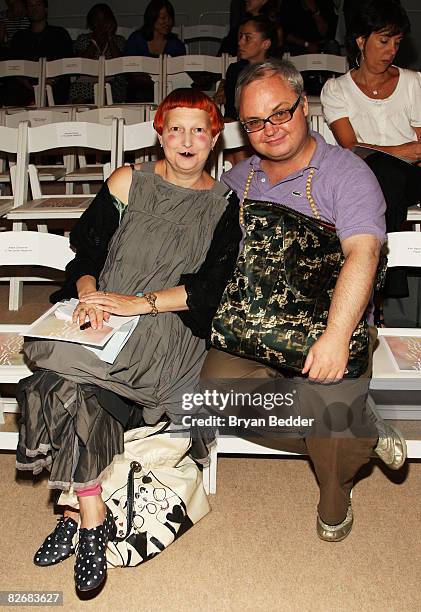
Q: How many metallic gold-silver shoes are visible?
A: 2